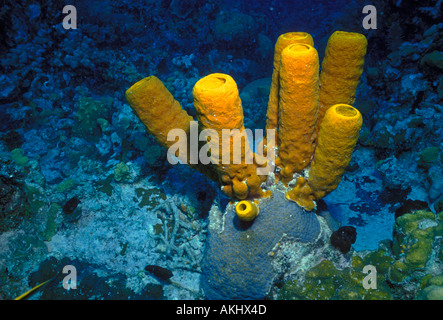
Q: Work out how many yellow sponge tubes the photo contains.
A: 7